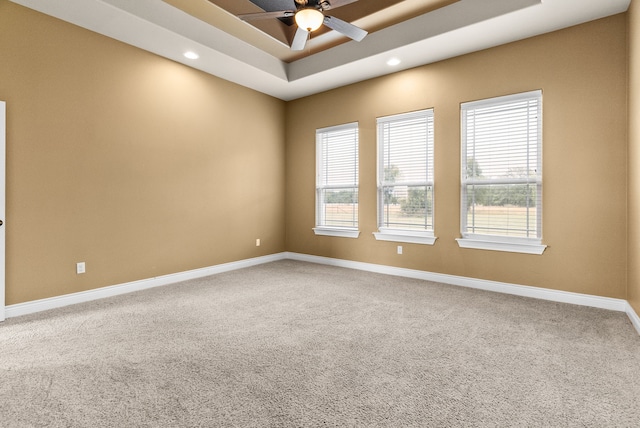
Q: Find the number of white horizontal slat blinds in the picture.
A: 3